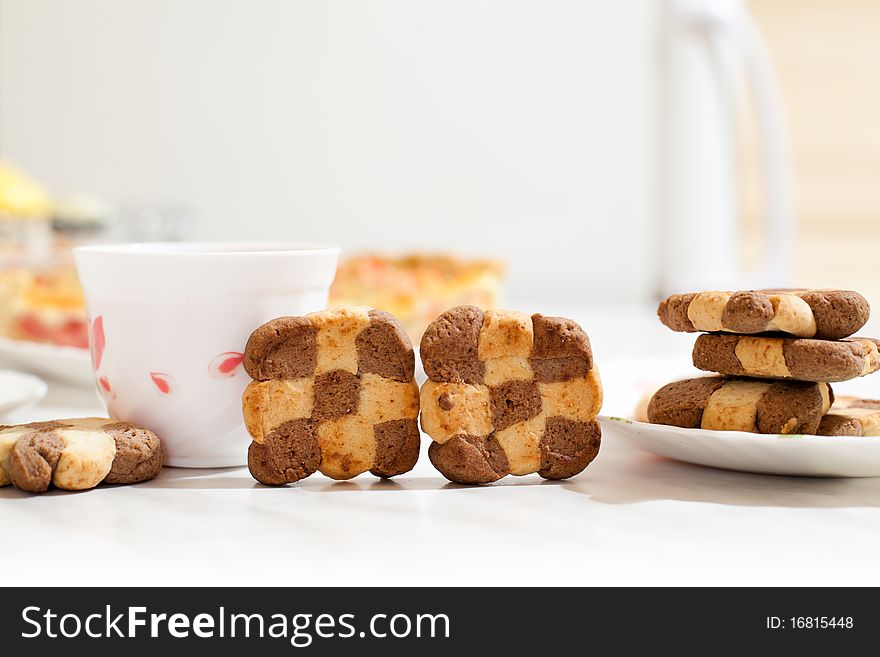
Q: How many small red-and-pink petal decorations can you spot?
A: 4